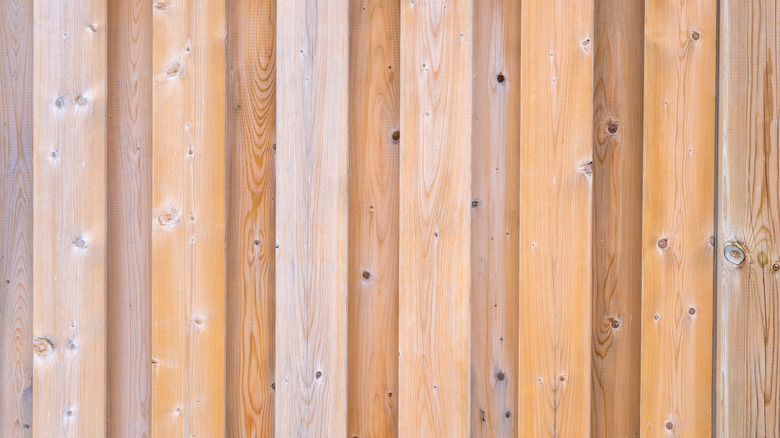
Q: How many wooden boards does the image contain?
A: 13